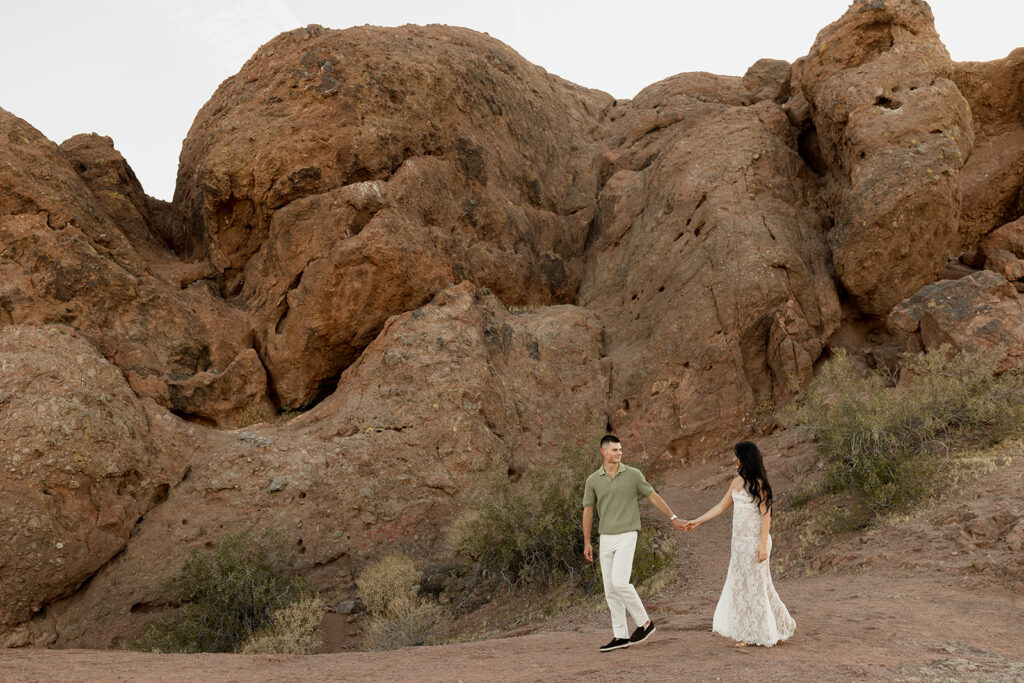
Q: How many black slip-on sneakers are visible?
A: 2